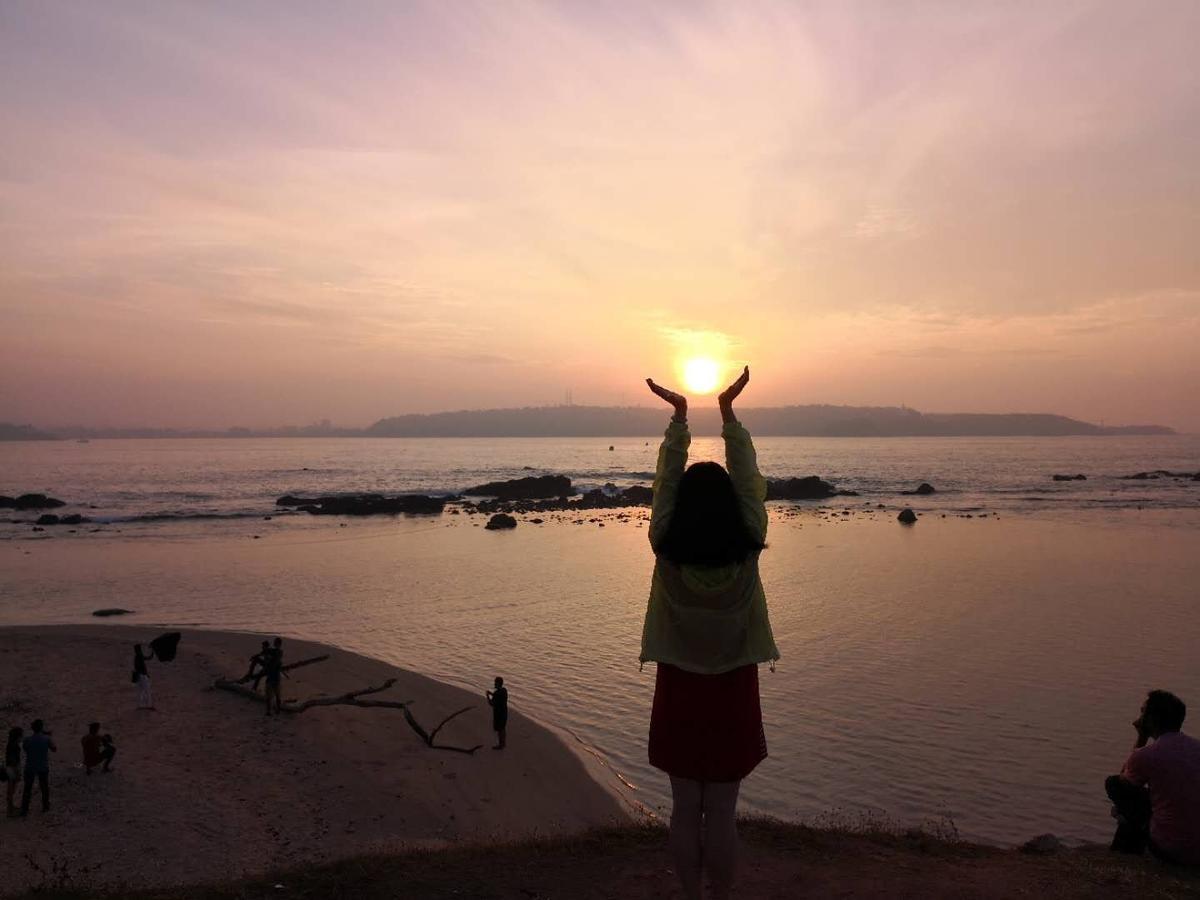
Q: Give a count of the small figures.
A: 7